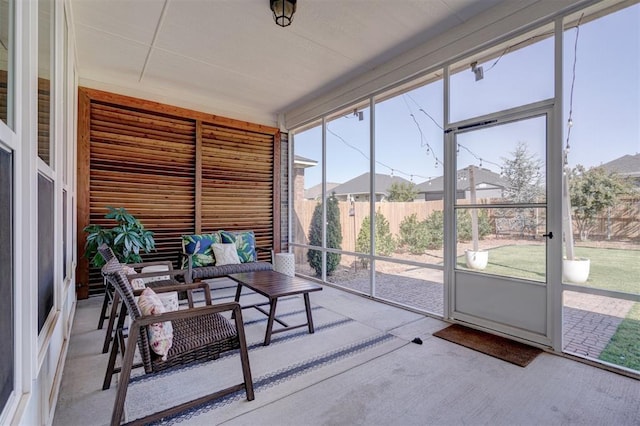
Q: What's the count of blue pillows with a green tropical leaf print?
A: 2